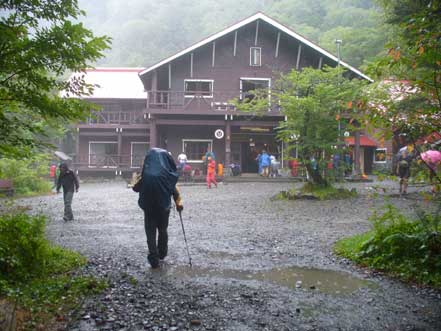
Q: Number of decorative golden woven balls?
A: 0